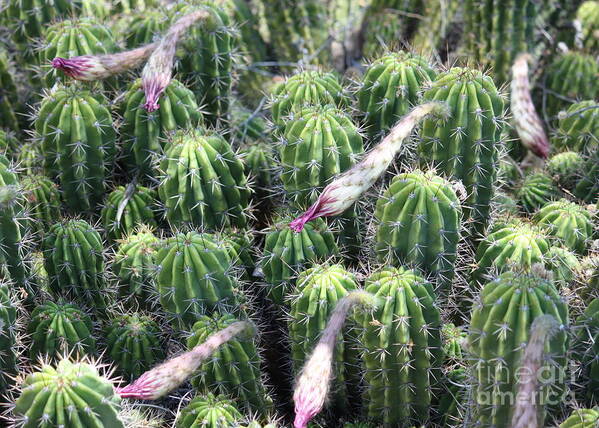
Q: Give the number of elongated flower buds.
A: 7